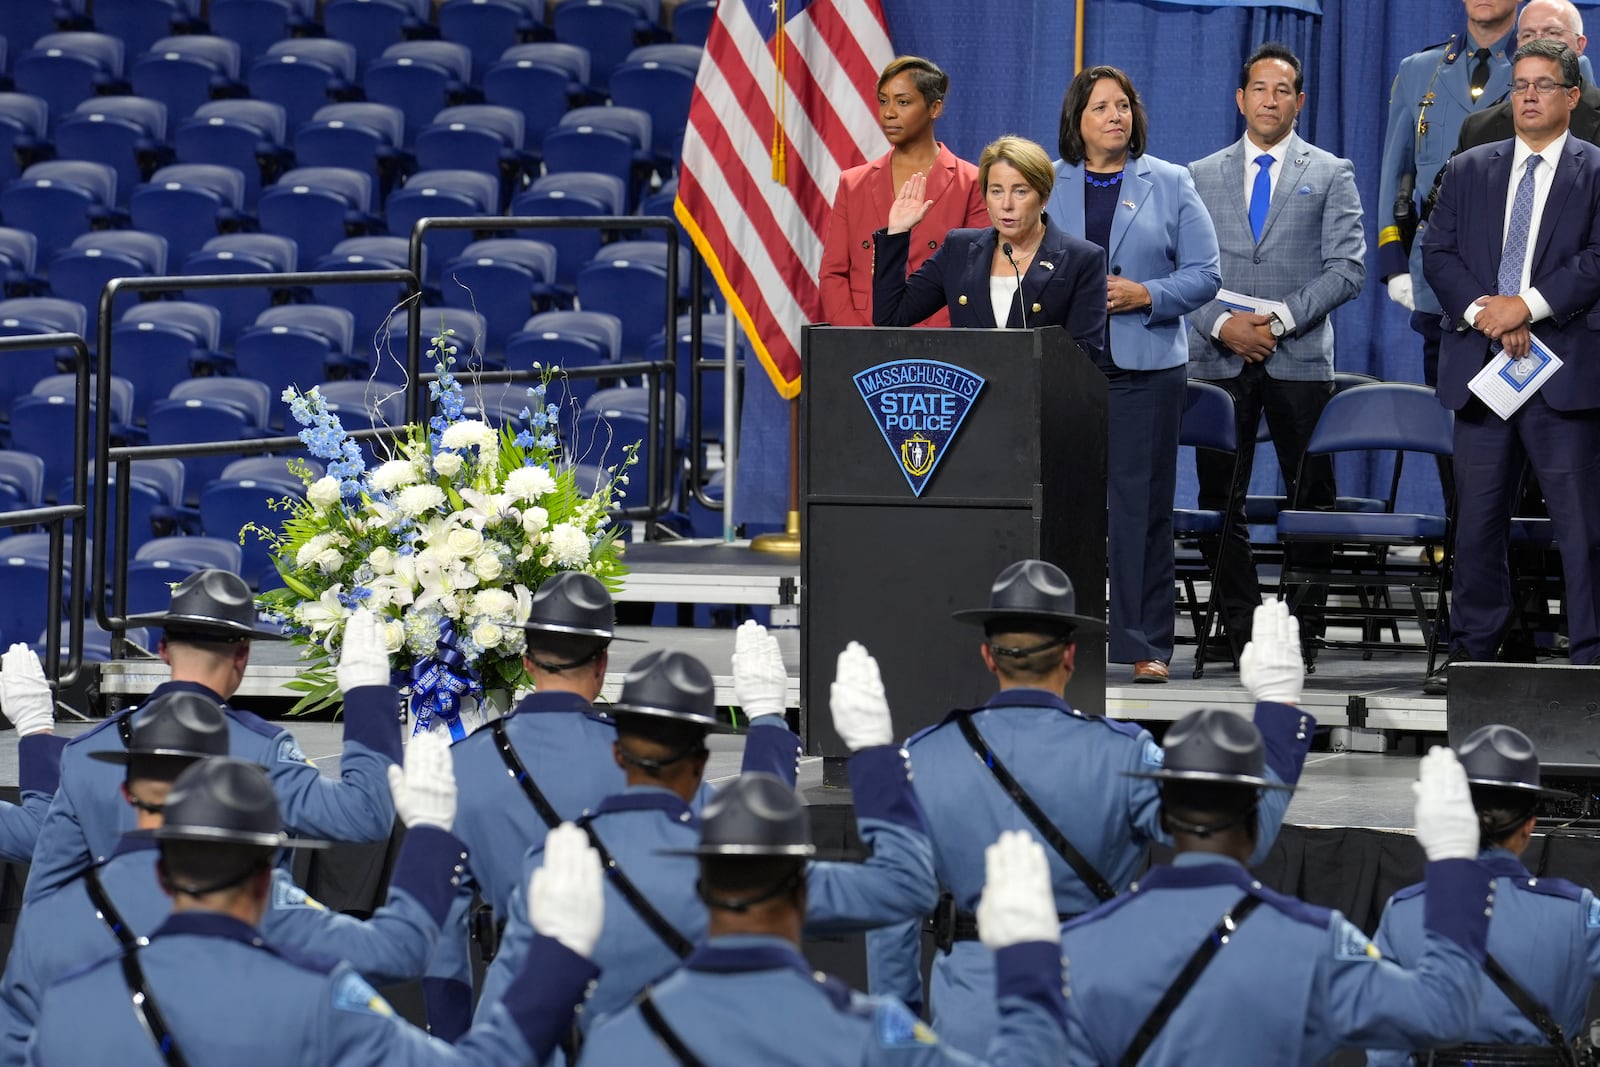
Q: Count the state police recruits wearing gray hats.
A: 9